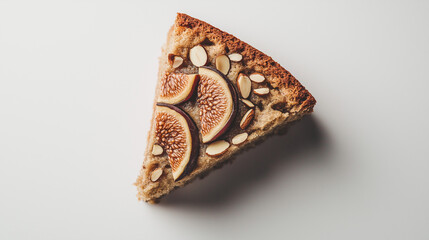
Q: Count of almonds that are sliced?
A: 13